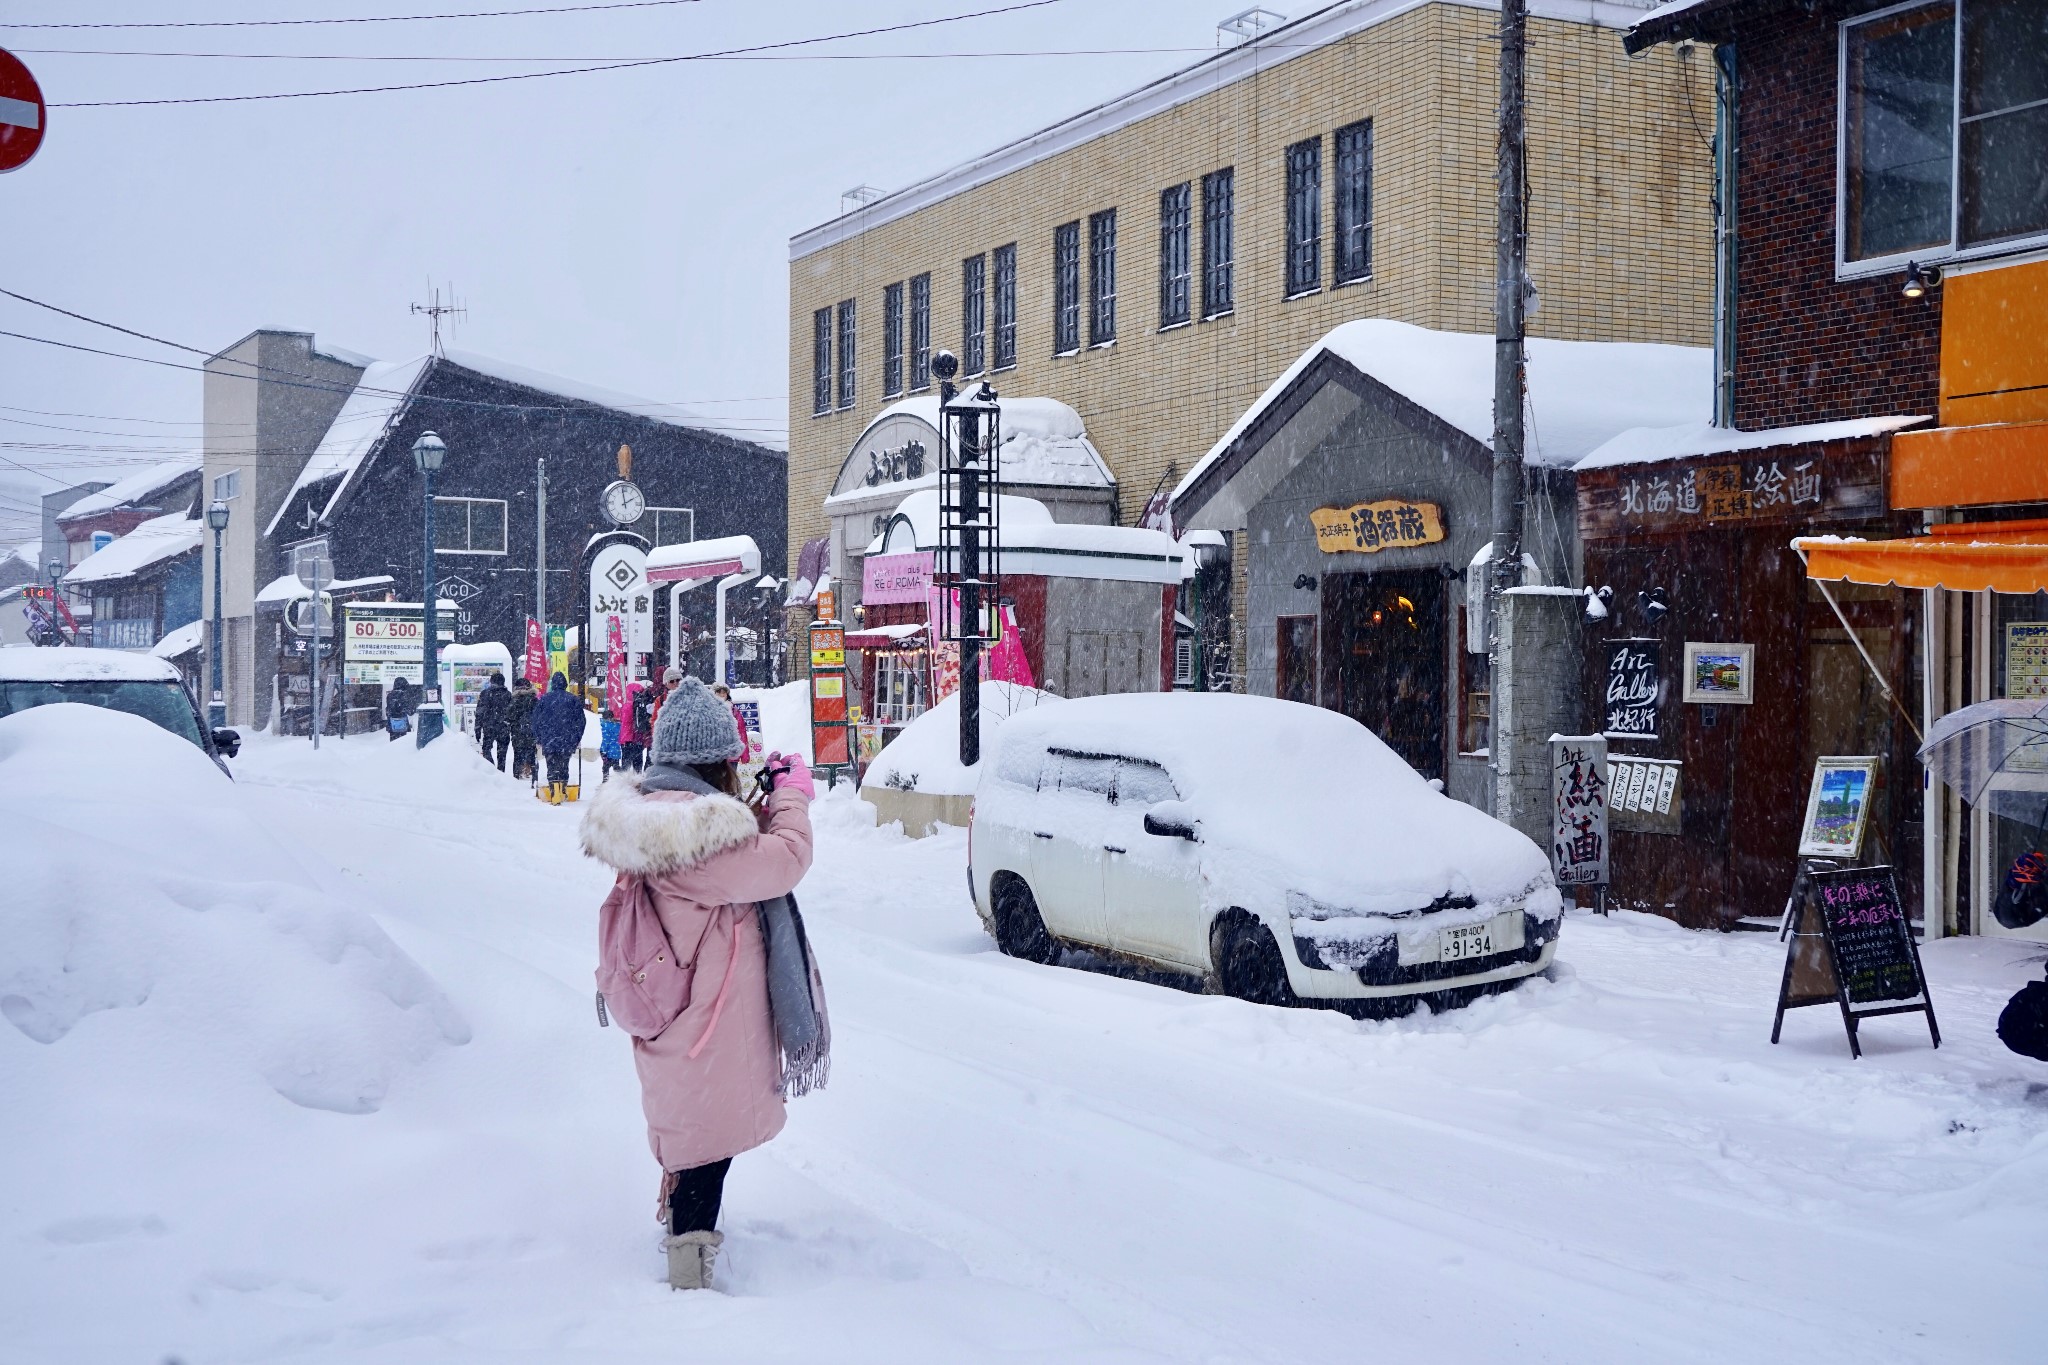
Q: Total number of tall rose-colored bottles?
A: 0